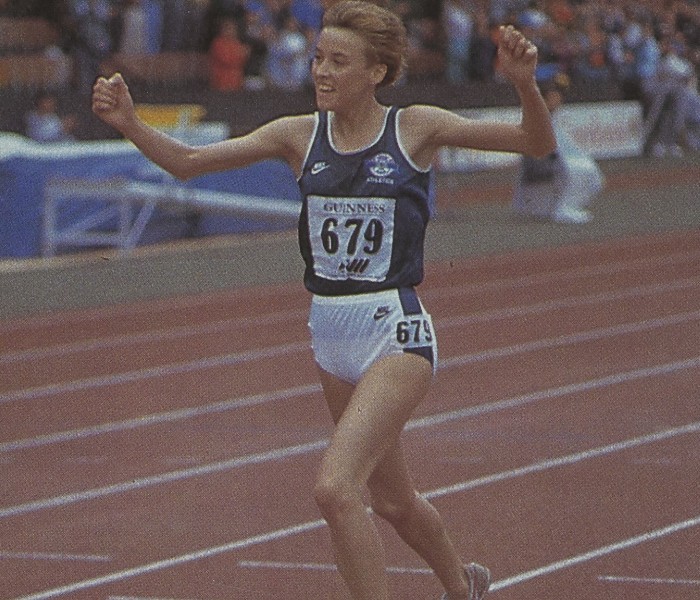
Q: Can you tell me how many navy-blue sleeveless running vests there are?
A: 1